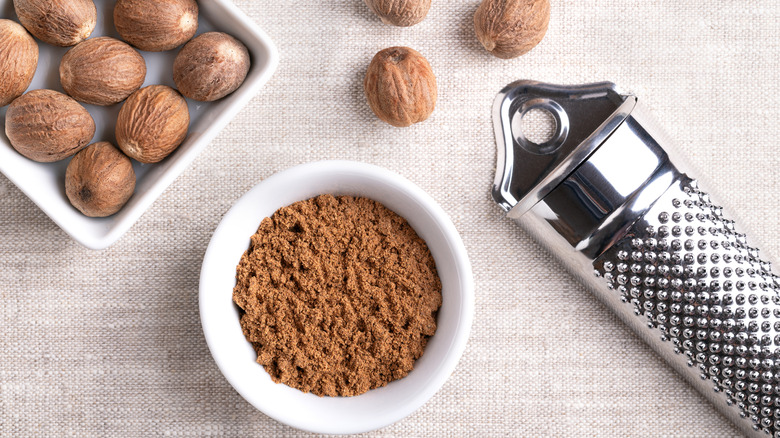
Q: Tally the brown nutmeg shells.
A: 11